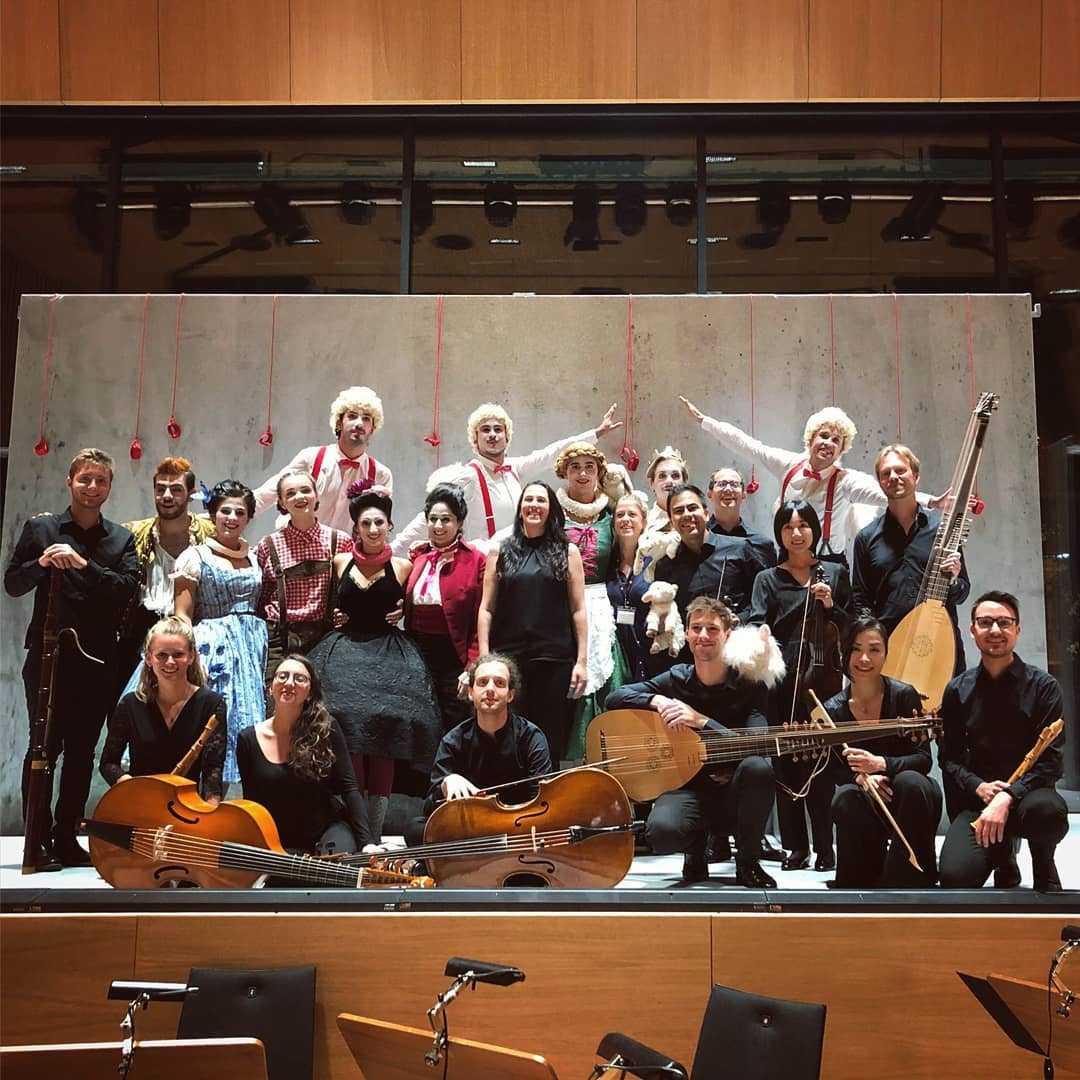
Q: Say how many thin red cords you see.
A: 10